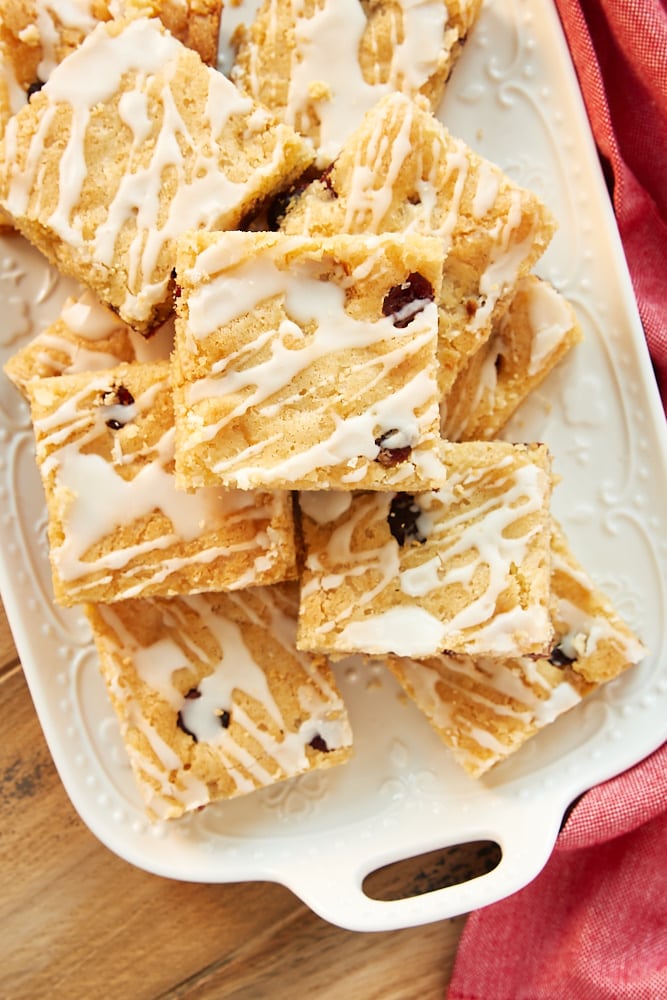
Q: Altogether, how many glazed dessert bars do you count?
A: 11